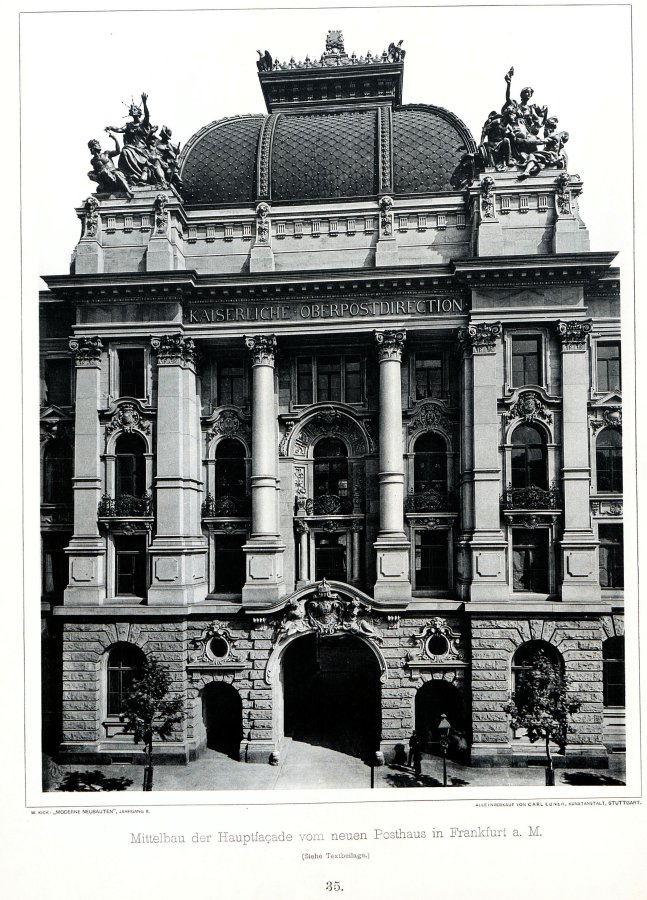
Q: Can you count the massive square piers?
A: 4